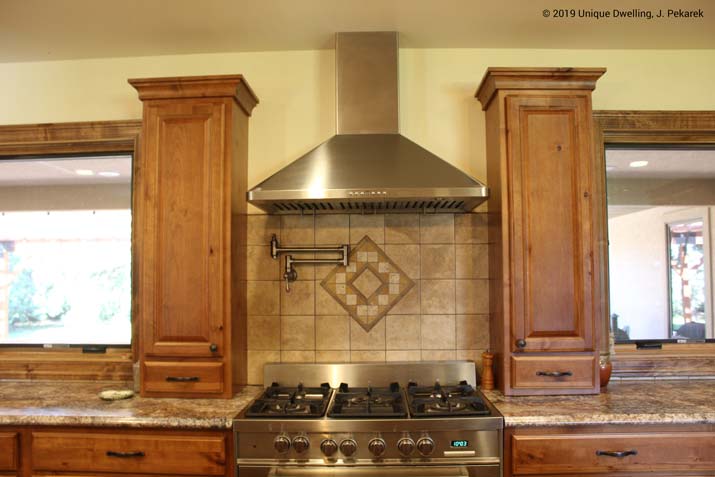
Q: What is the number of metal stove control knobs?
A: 7